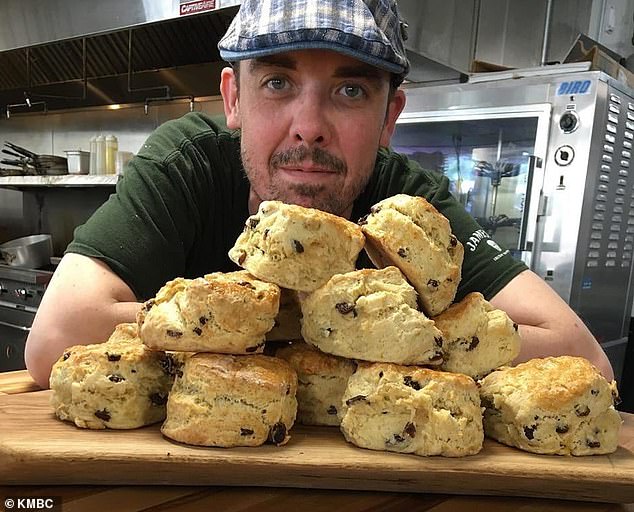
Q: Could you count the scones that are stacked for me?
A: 11